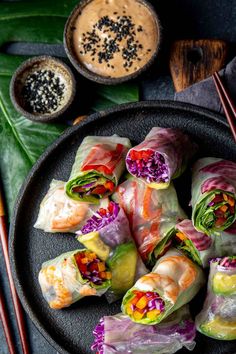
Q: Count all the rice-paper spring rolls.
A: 11